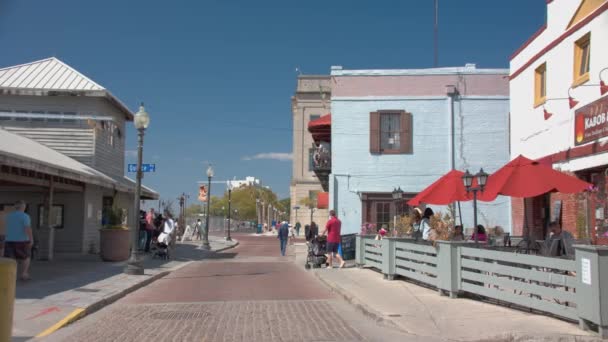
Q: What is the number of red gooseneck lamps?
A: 3